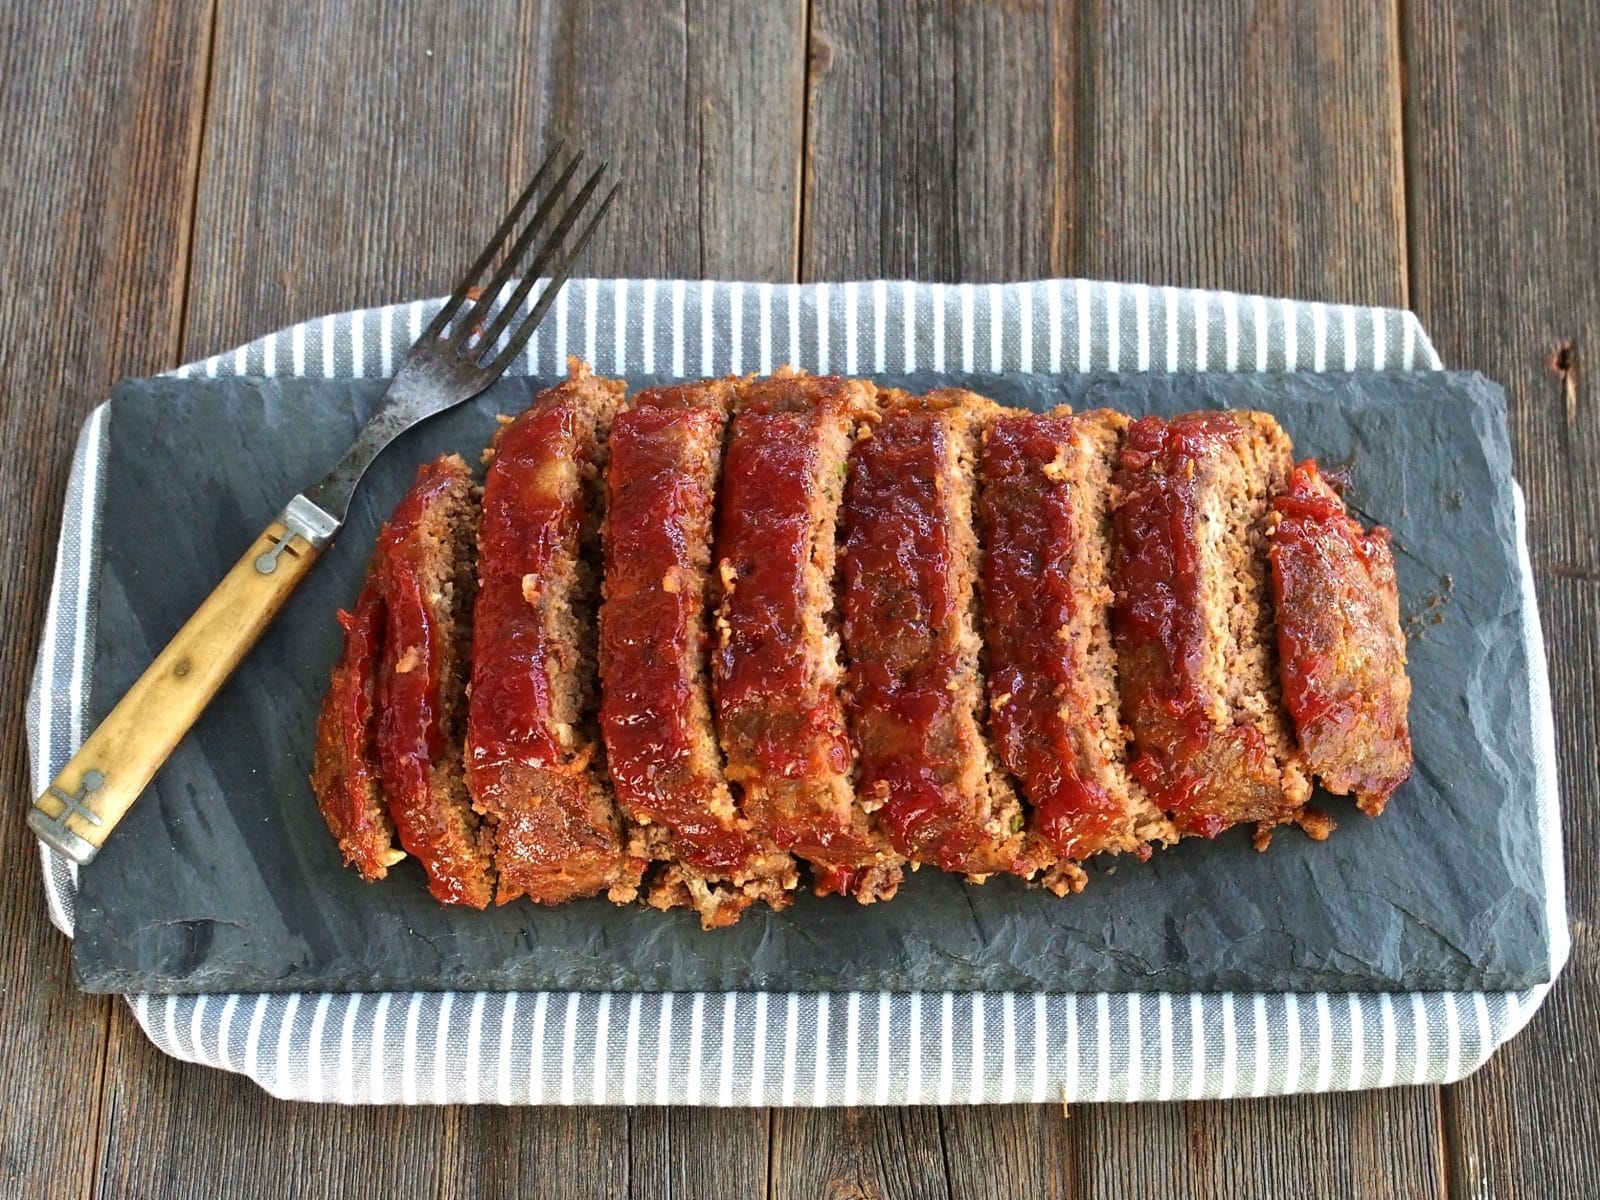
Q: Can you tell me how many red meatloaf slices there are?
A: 9